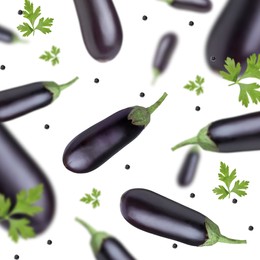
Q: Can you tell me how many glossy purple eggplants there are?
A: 12